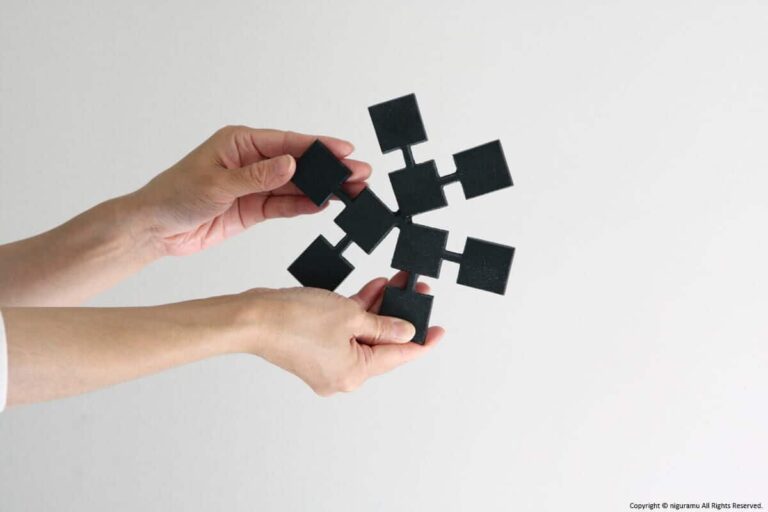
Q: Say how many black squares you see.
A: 9